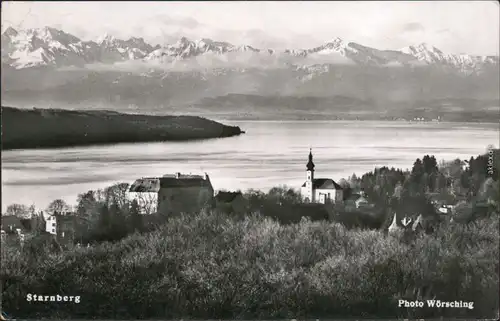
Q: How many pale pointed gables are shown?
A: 2